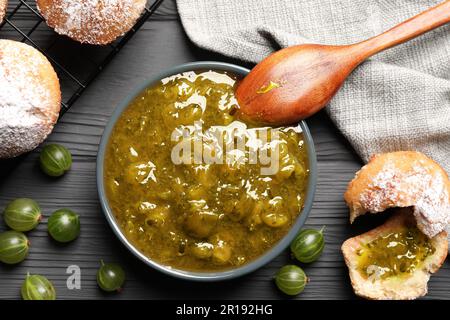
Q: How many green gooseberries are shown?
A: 8